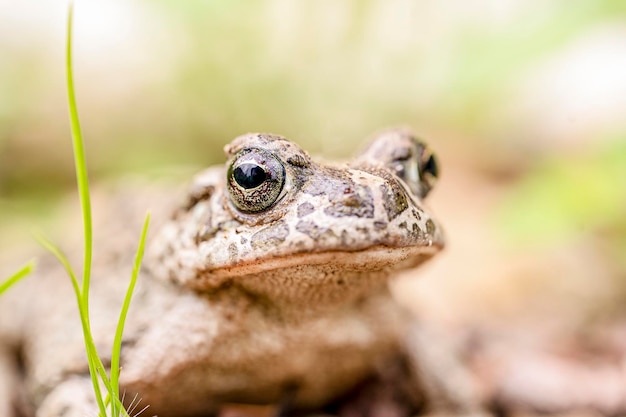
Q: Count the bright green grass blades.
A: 4